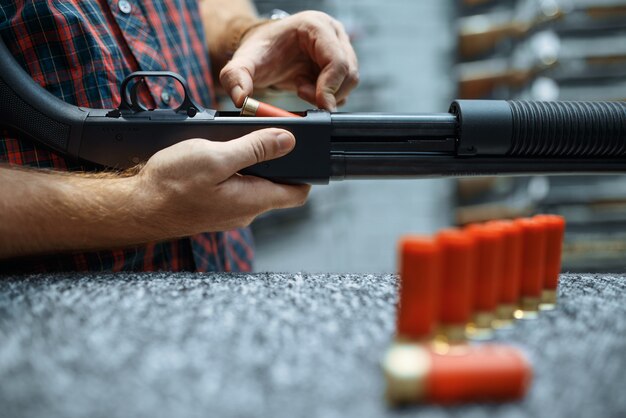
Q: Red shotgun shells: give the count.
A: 8